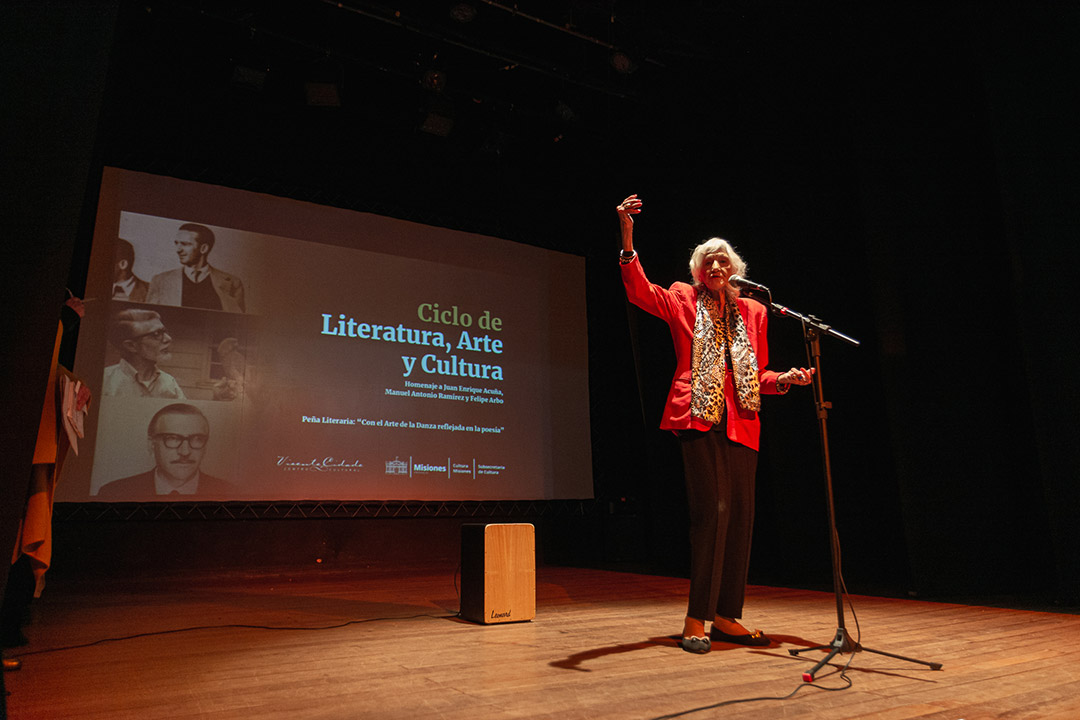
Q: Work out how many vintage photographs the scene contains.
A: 3